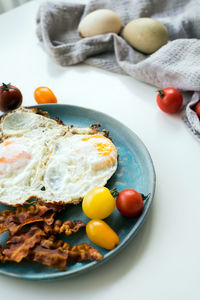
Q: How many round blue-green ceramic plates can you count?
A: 1